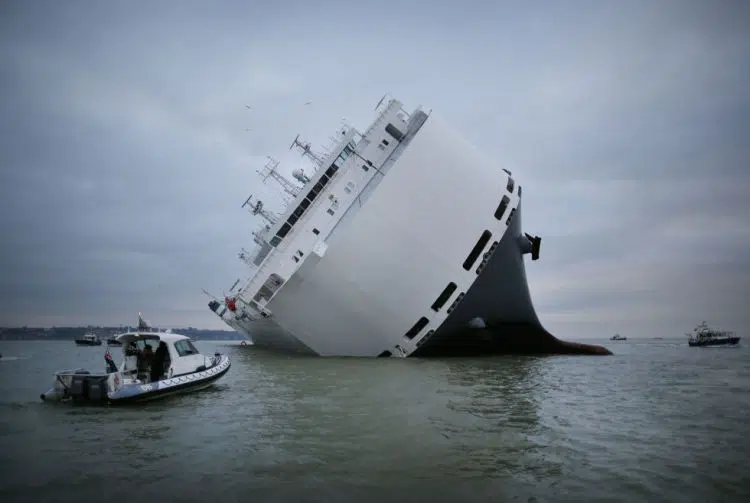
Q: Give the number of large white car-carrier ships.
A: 1